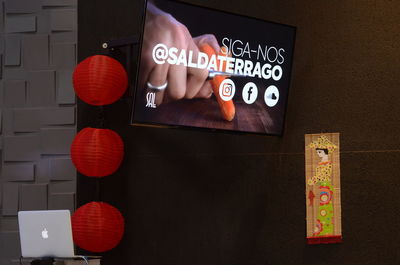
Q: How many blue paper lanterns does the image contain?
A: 0